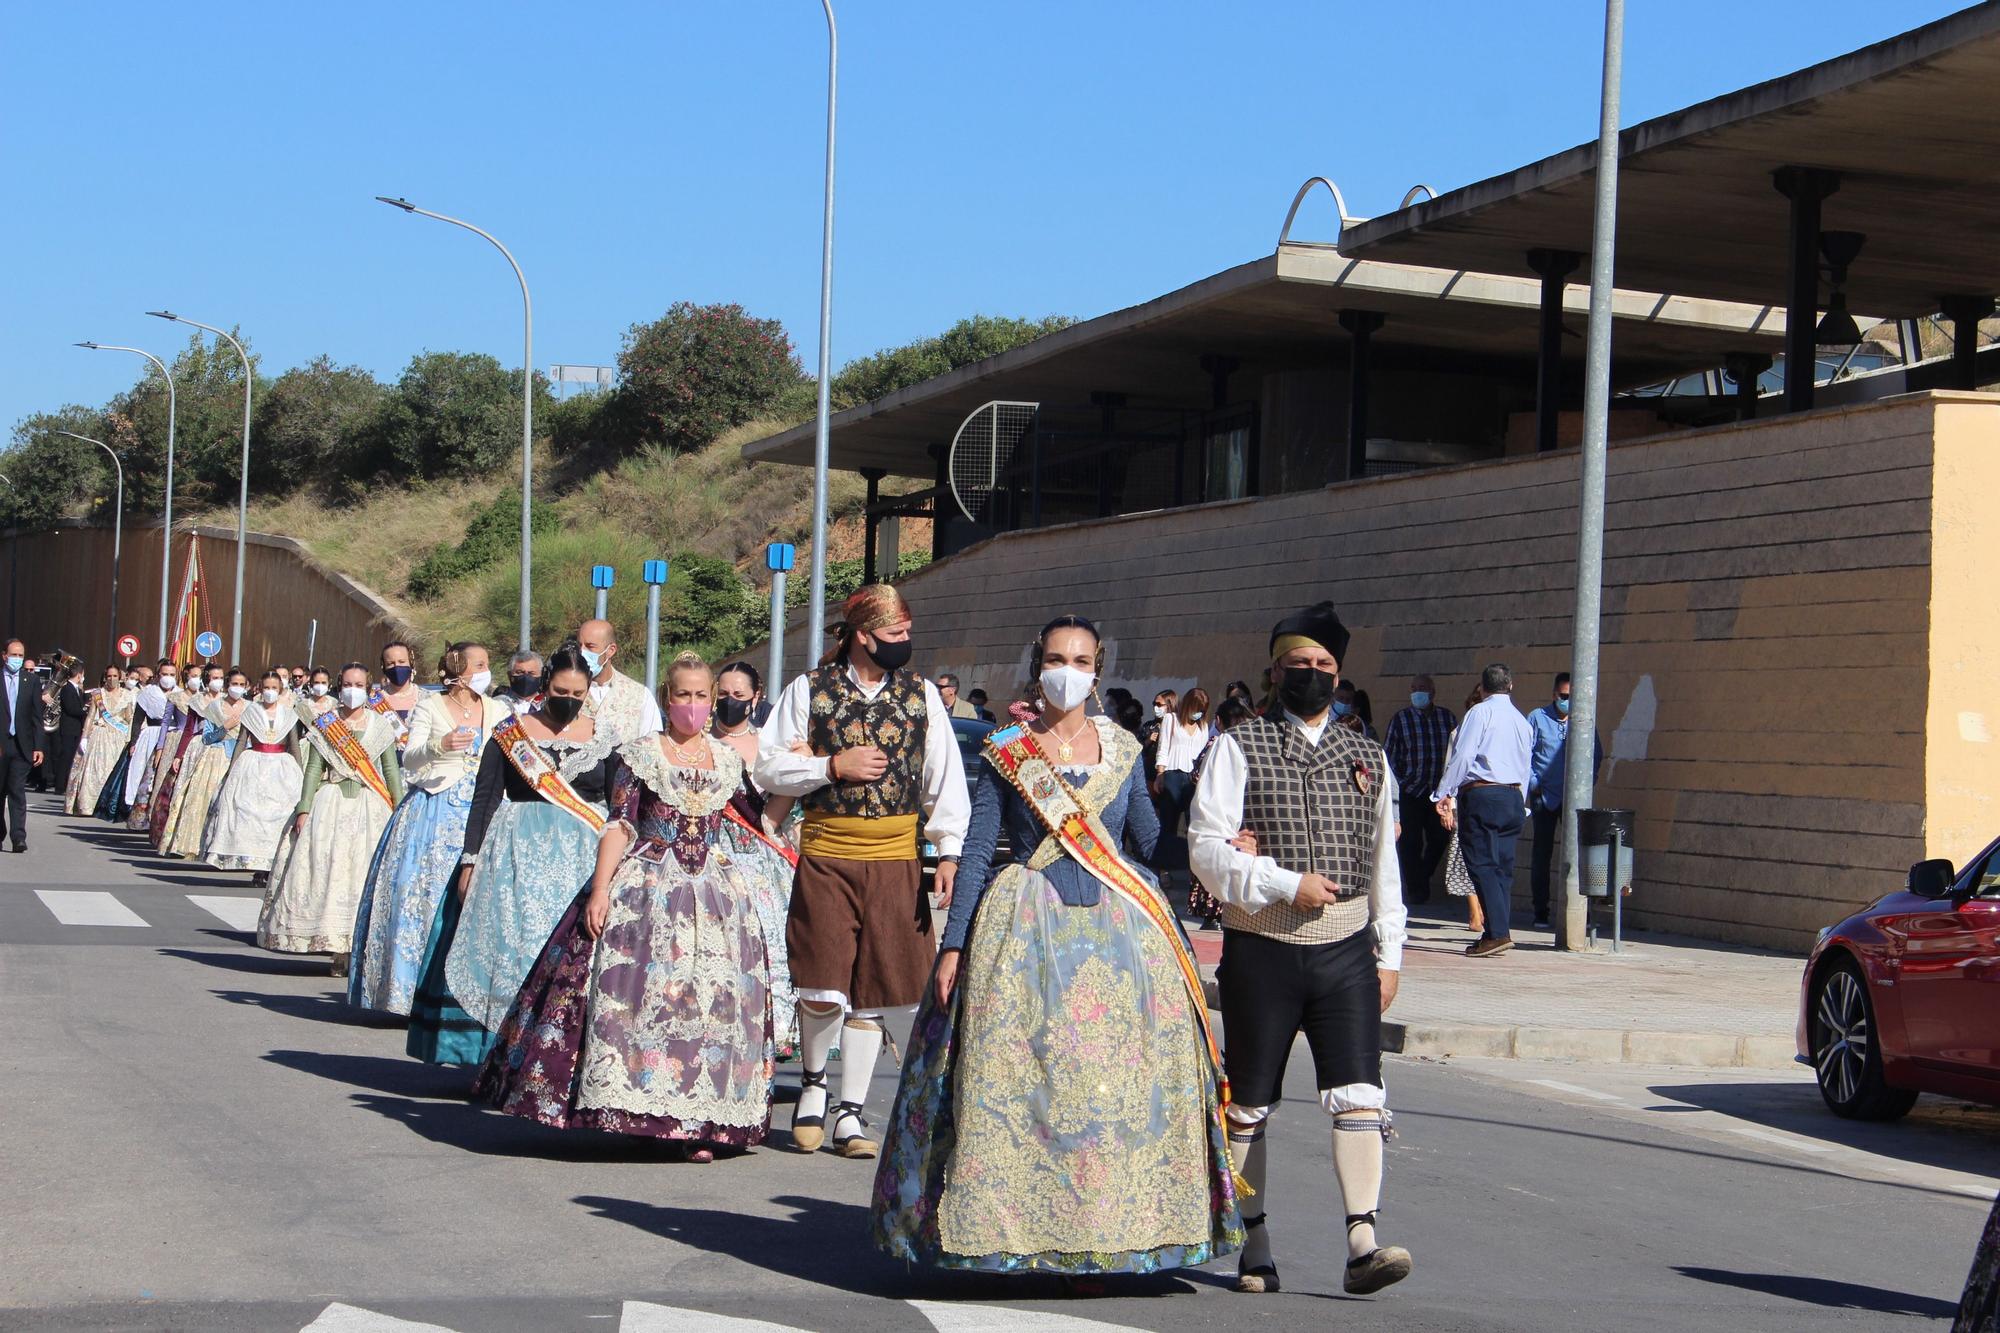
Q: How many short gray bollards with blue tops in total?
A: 3